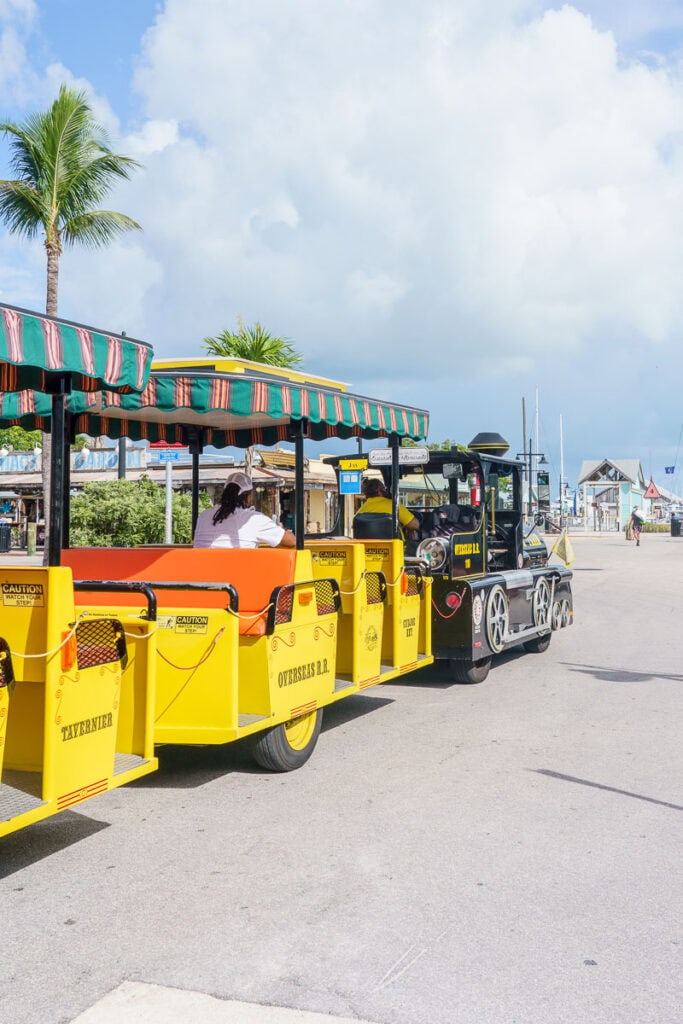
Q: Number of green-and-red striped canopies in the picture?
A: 2